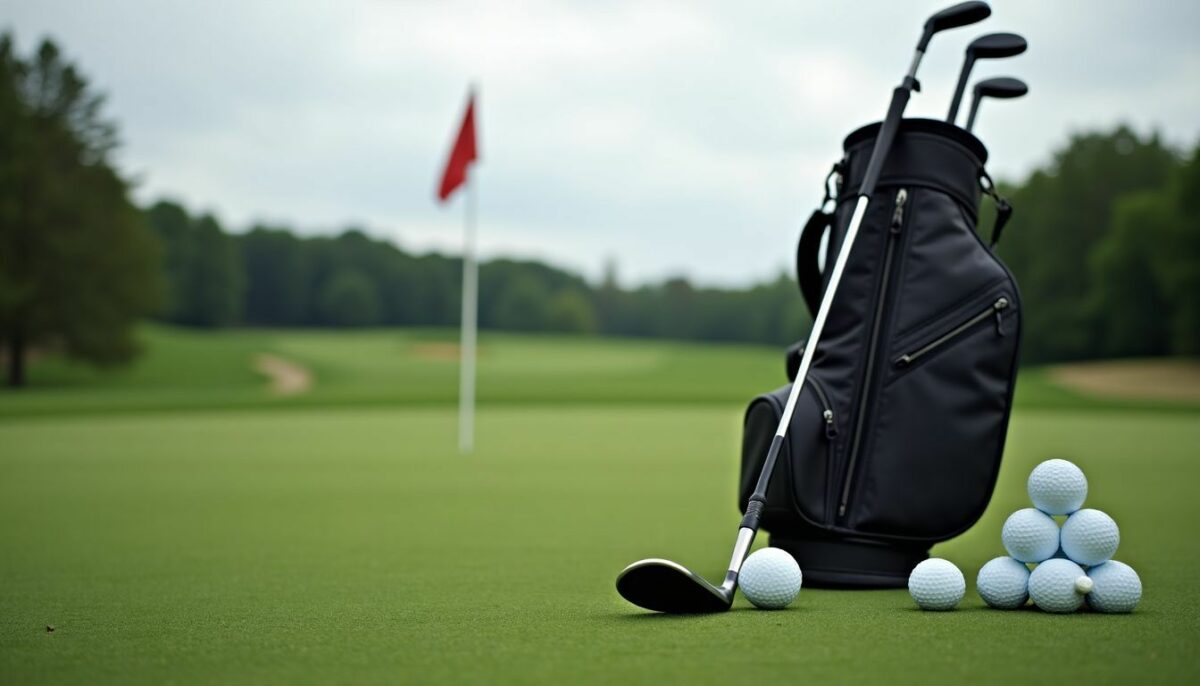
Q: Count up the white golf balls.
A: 8